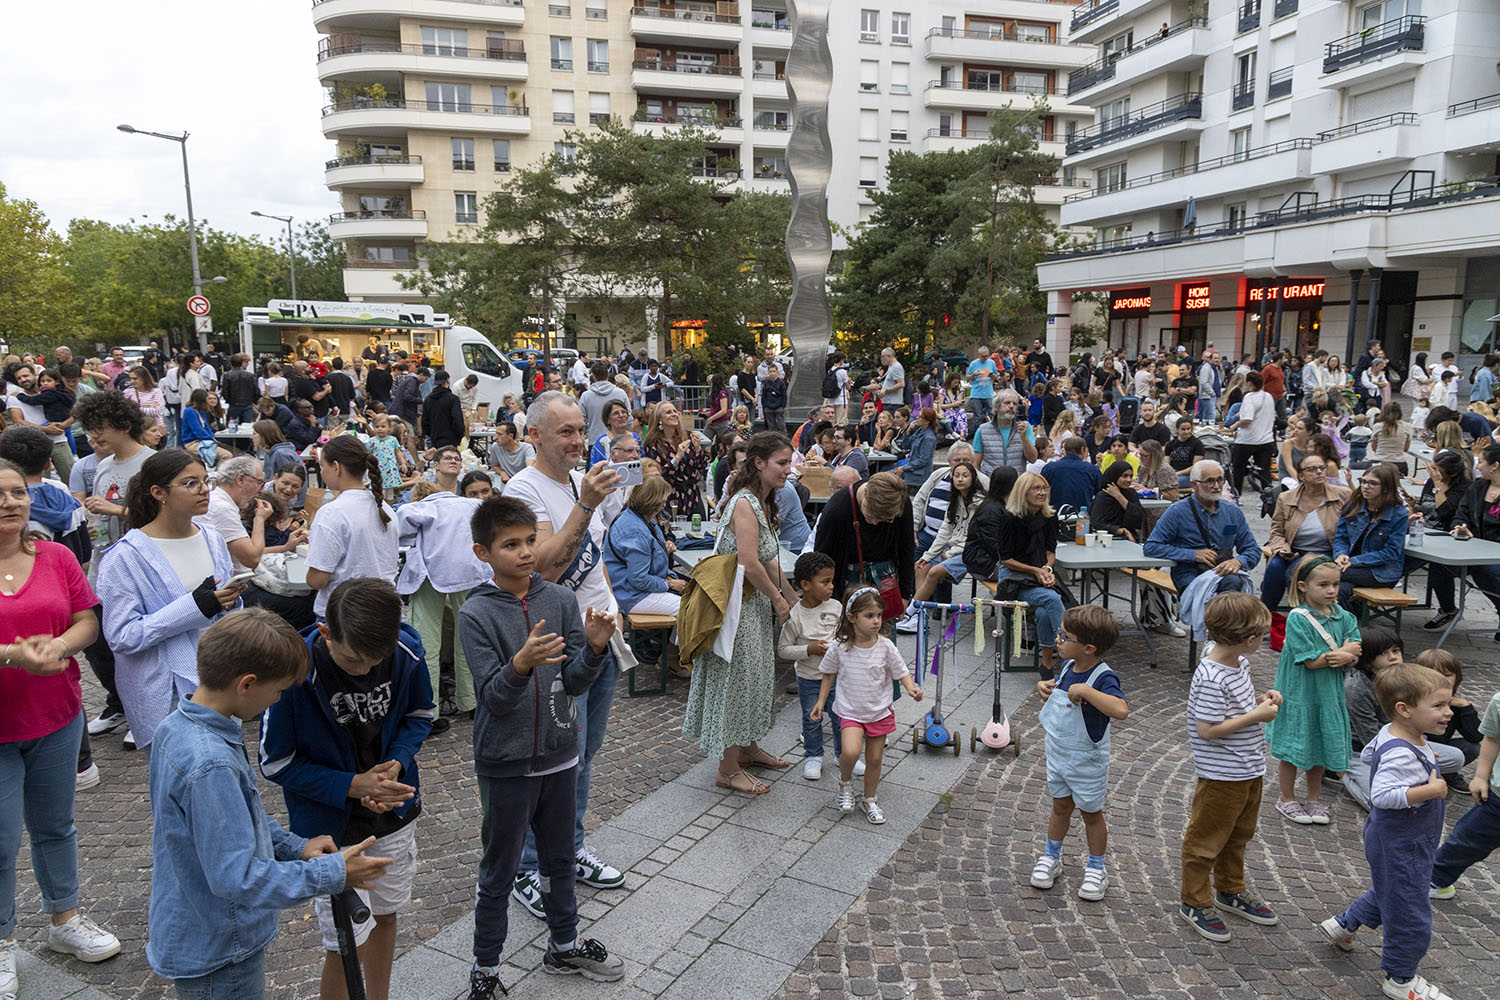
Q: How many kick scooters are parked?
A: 2